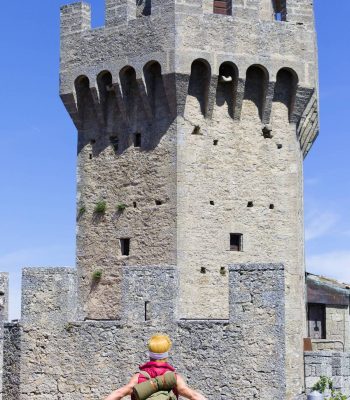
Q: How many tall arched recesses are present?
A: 8